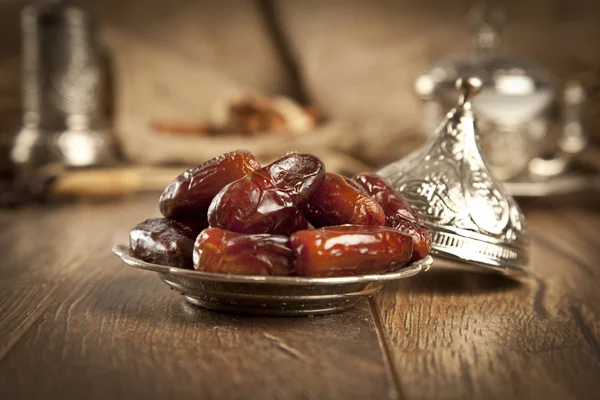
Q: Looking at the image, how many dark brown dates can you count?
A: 1